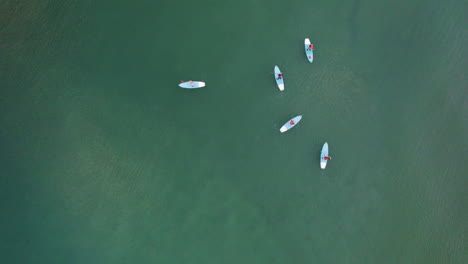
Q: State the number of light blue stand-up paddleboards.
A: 5